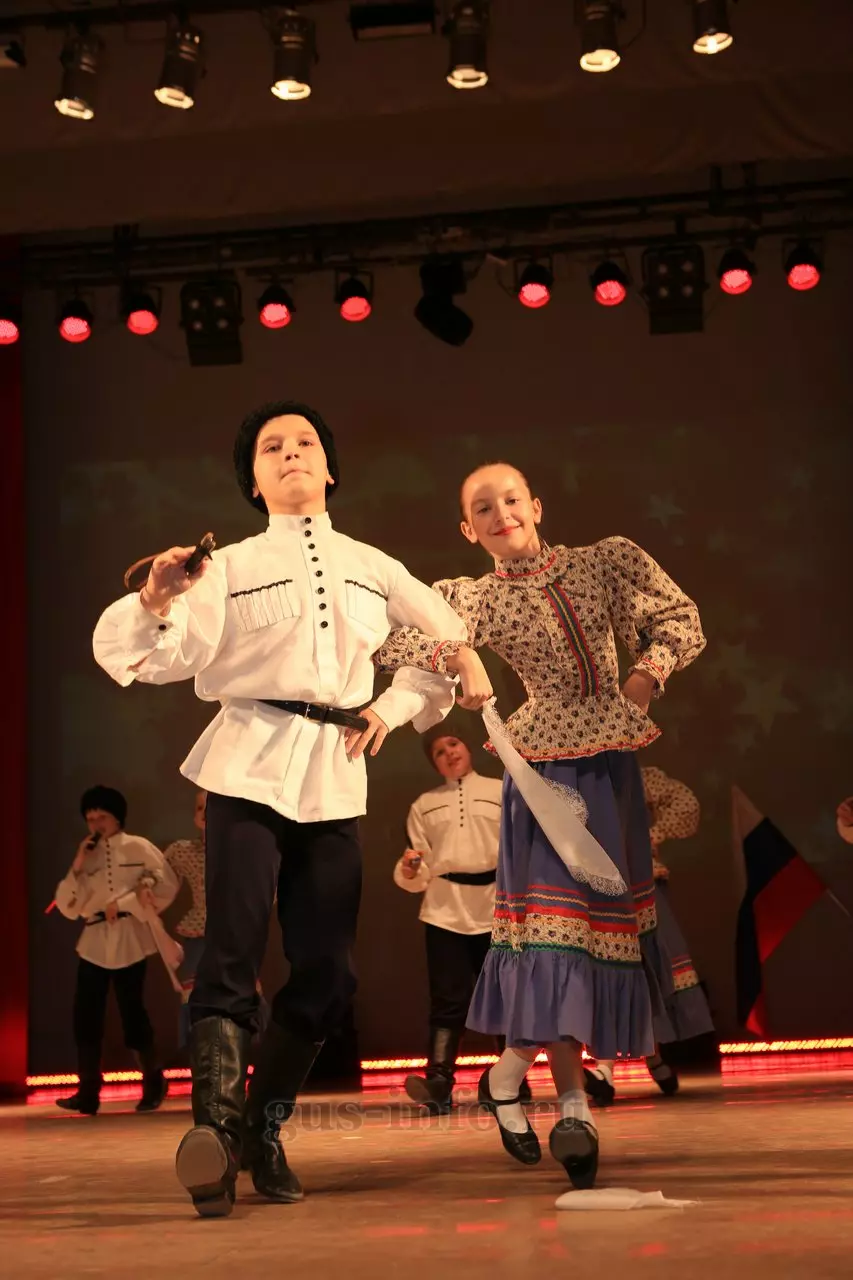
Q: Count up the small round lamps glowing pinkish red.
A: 9